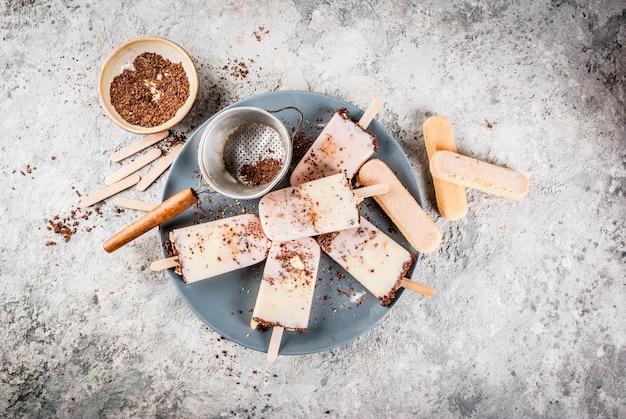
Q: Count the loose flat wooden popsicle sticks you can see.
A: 5